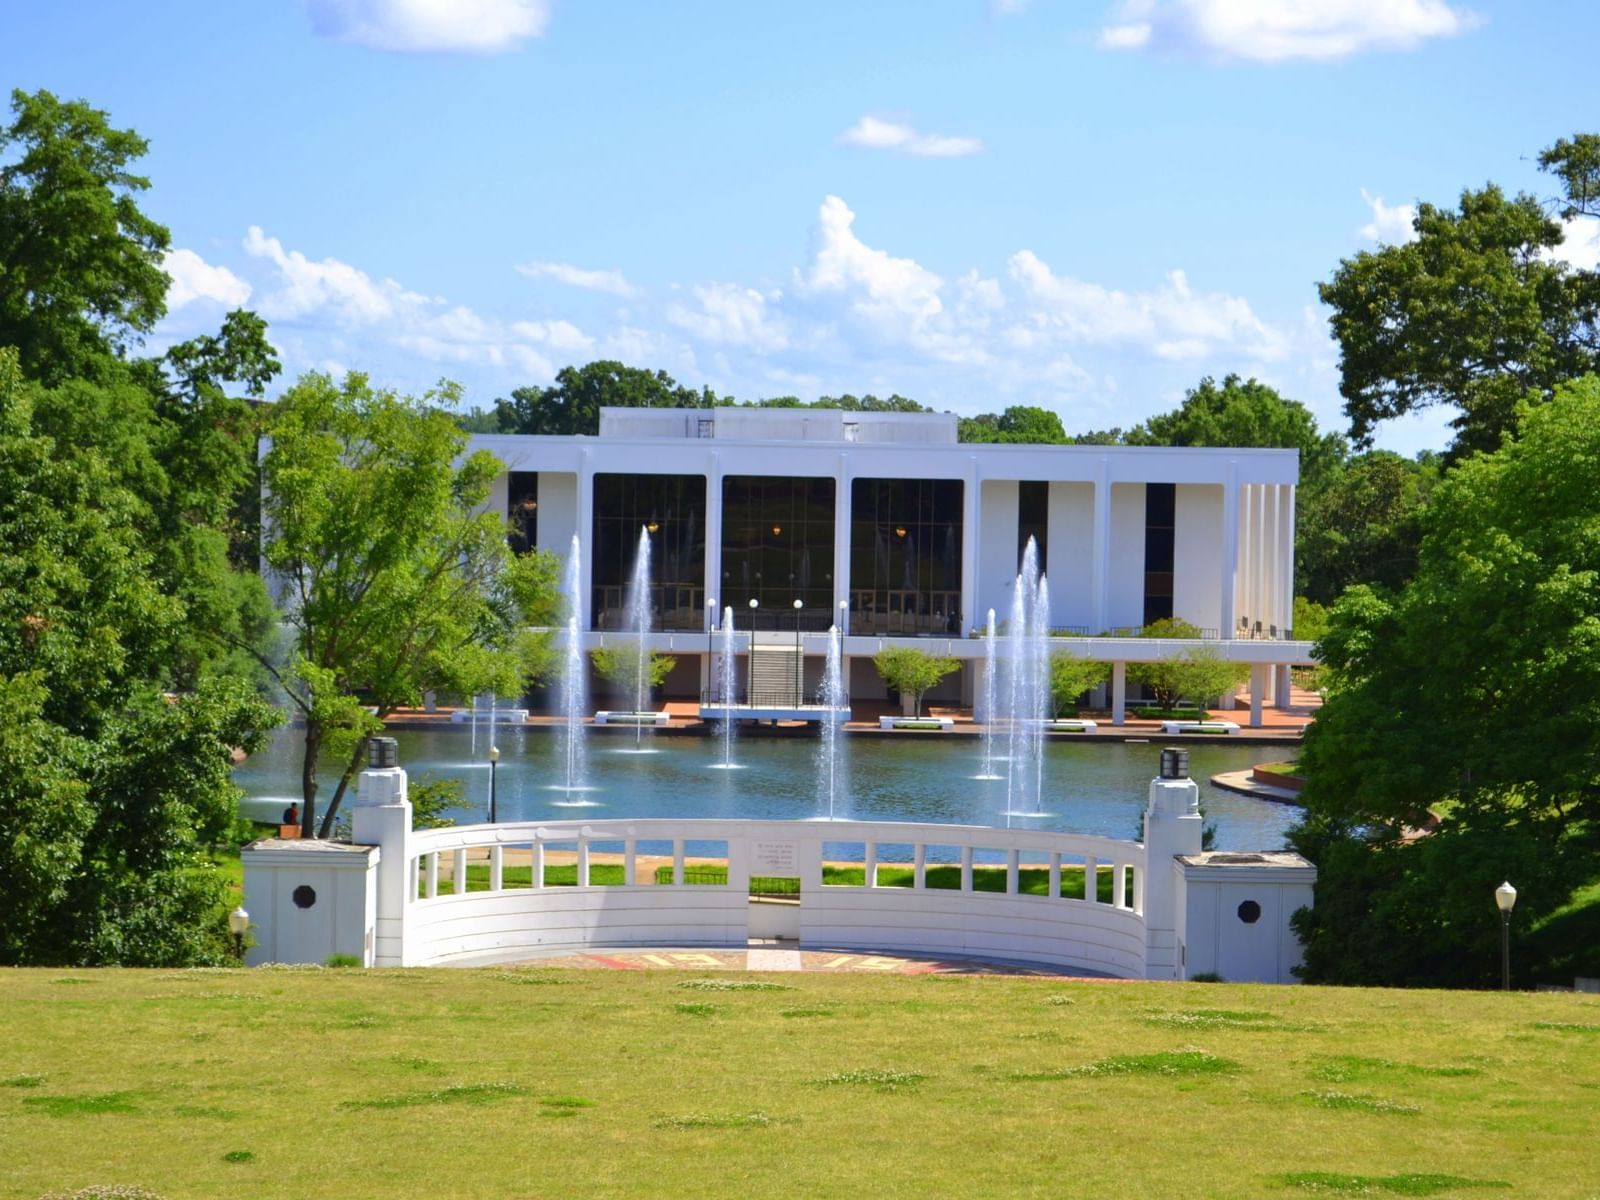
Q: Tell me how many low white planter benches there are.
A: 5